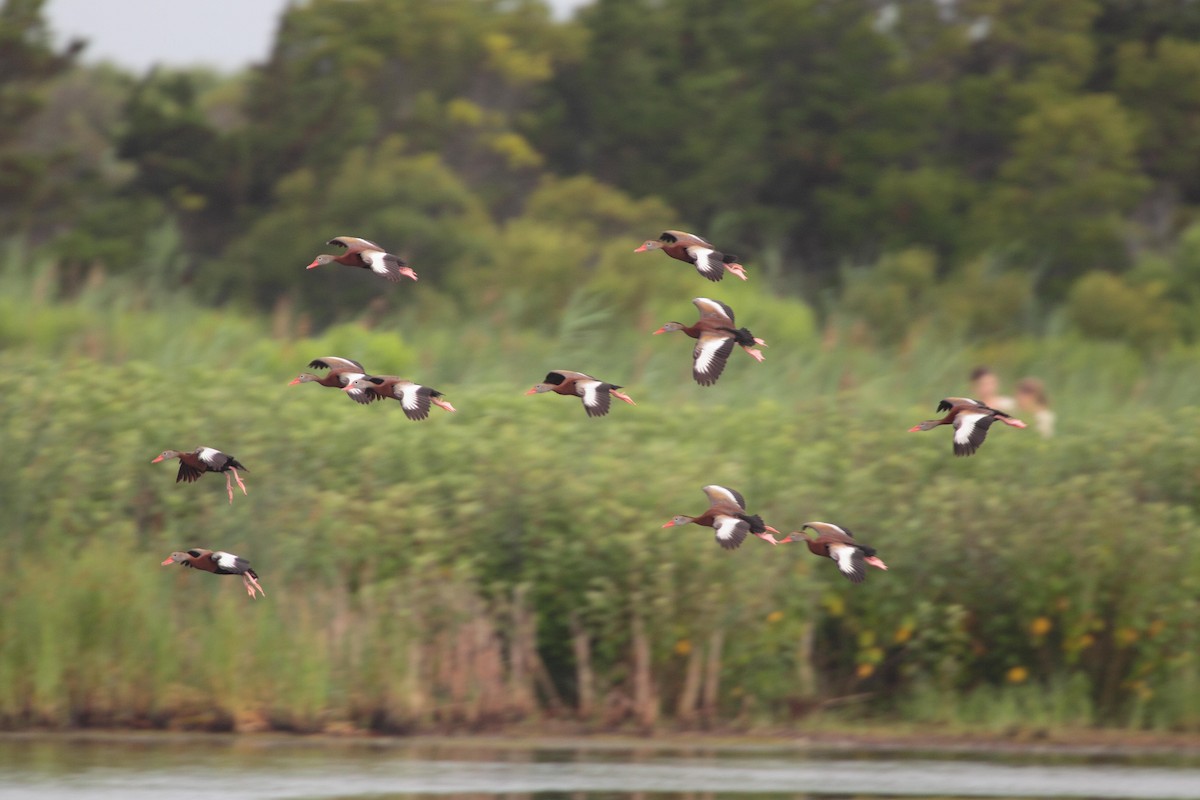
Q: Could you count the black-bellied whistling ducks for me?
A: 11